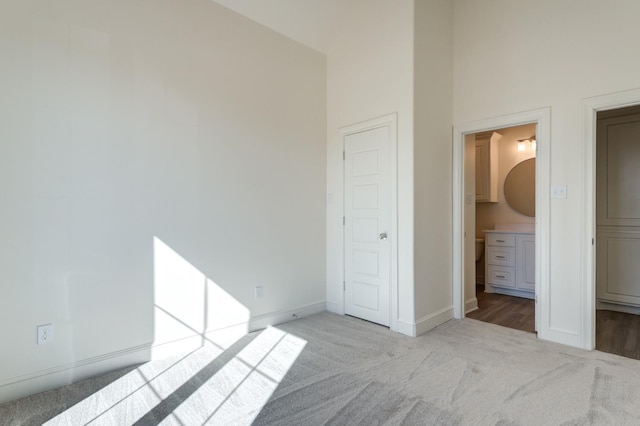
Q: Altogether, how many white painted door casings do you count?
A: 3